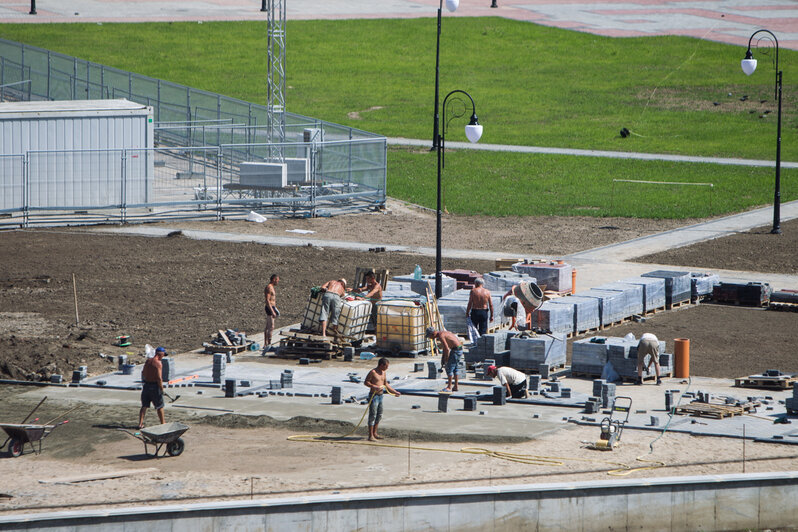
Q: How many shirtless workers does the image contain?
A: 7